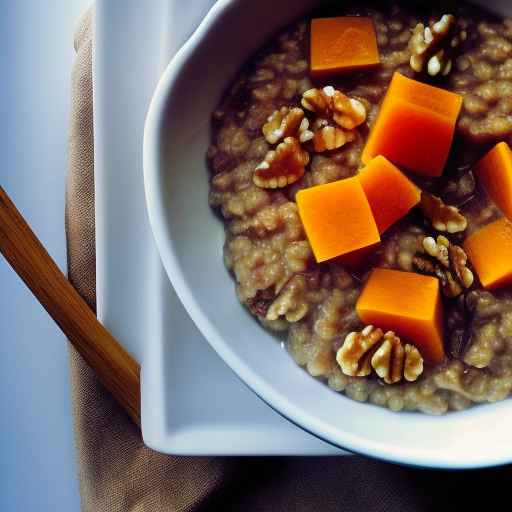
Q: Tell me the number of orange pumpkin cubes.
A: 7